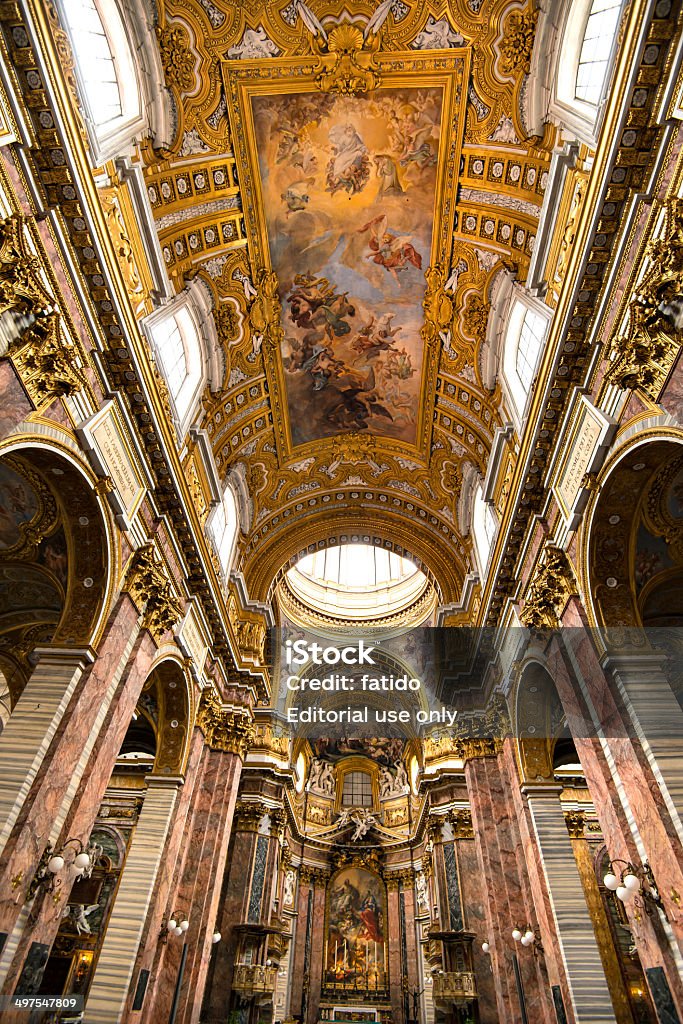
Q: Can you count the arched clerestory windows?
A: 6